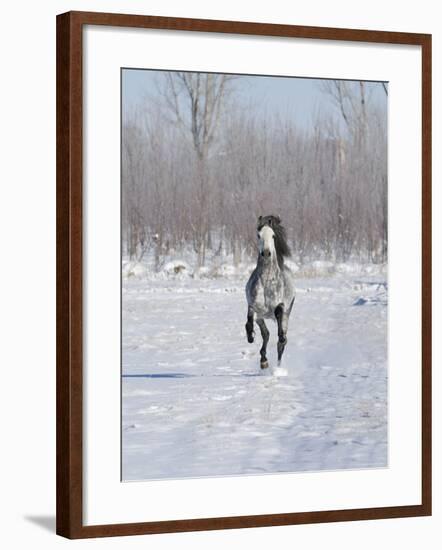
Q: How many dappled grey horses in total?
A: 1